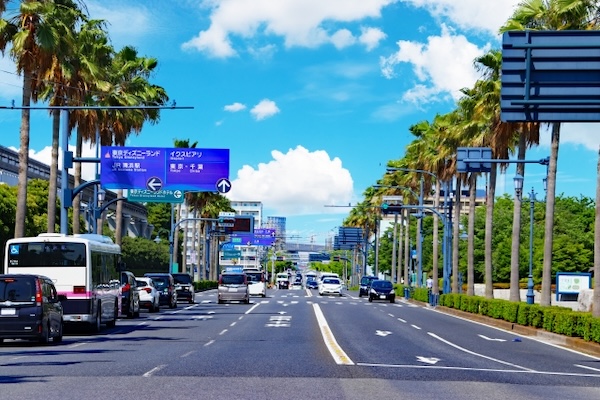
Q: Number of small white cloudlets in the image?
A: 2